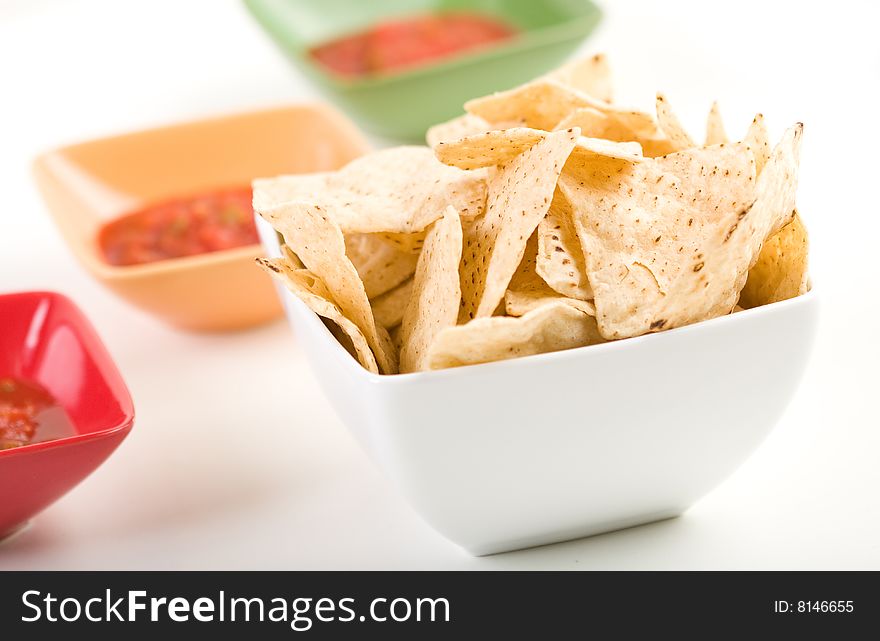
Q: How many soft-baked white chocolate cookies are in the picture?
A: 0